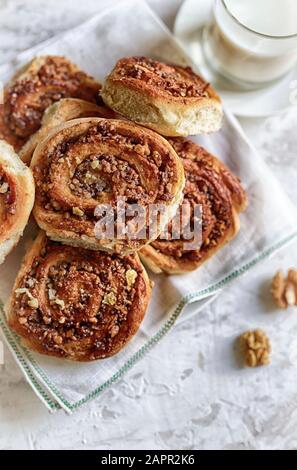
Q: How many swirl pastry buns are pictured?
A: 7